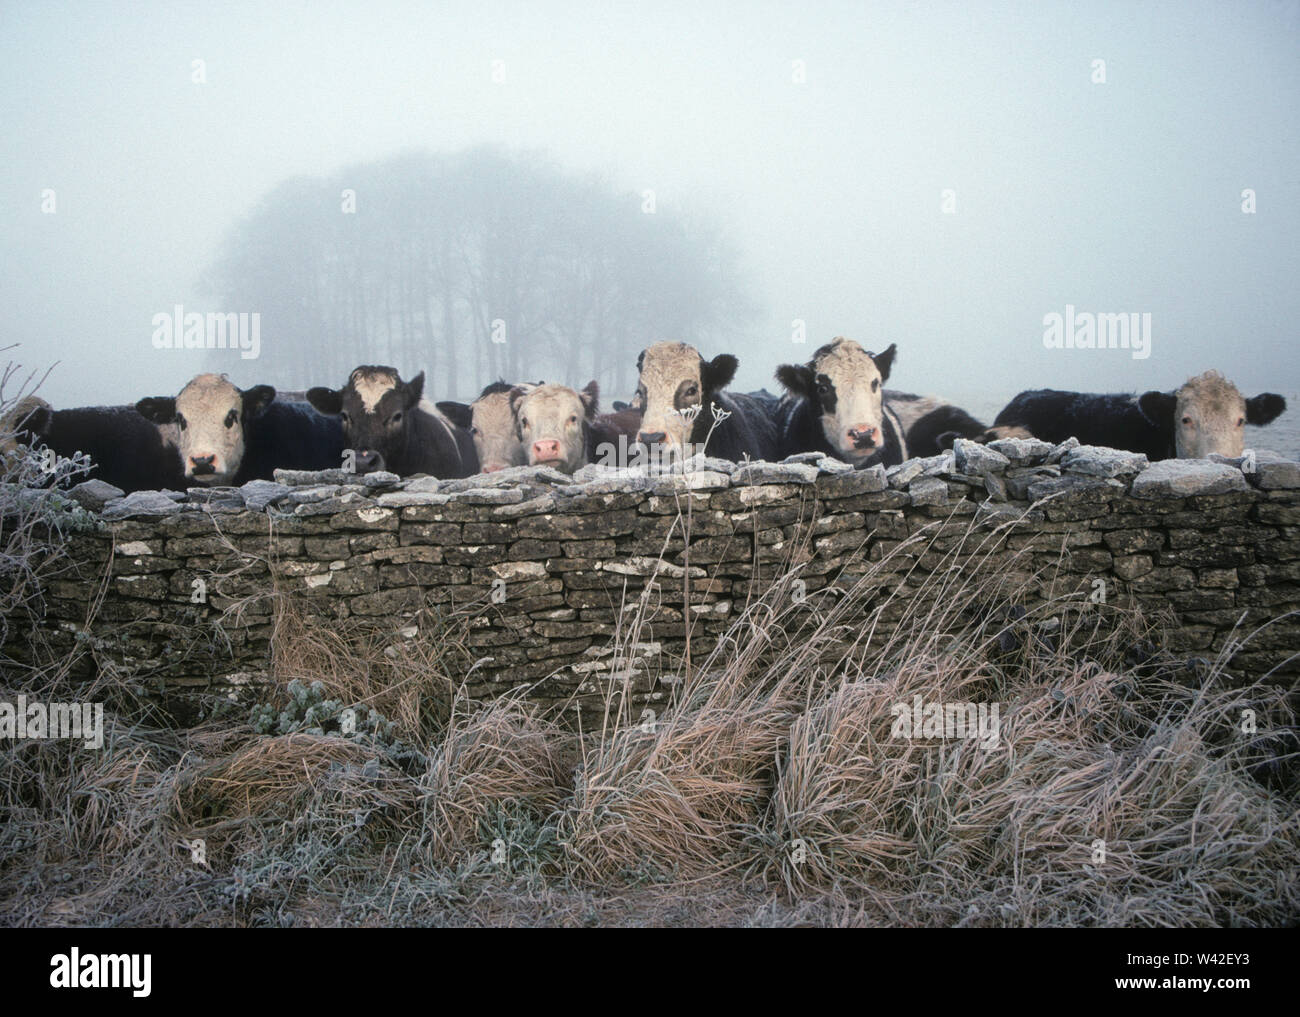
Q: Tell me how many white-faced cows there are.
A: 6